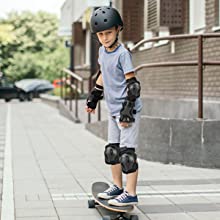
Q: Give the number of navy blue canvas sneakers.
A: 2